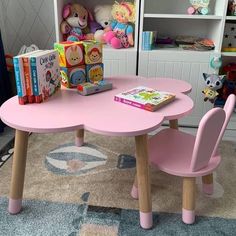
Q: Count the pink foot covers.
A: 6